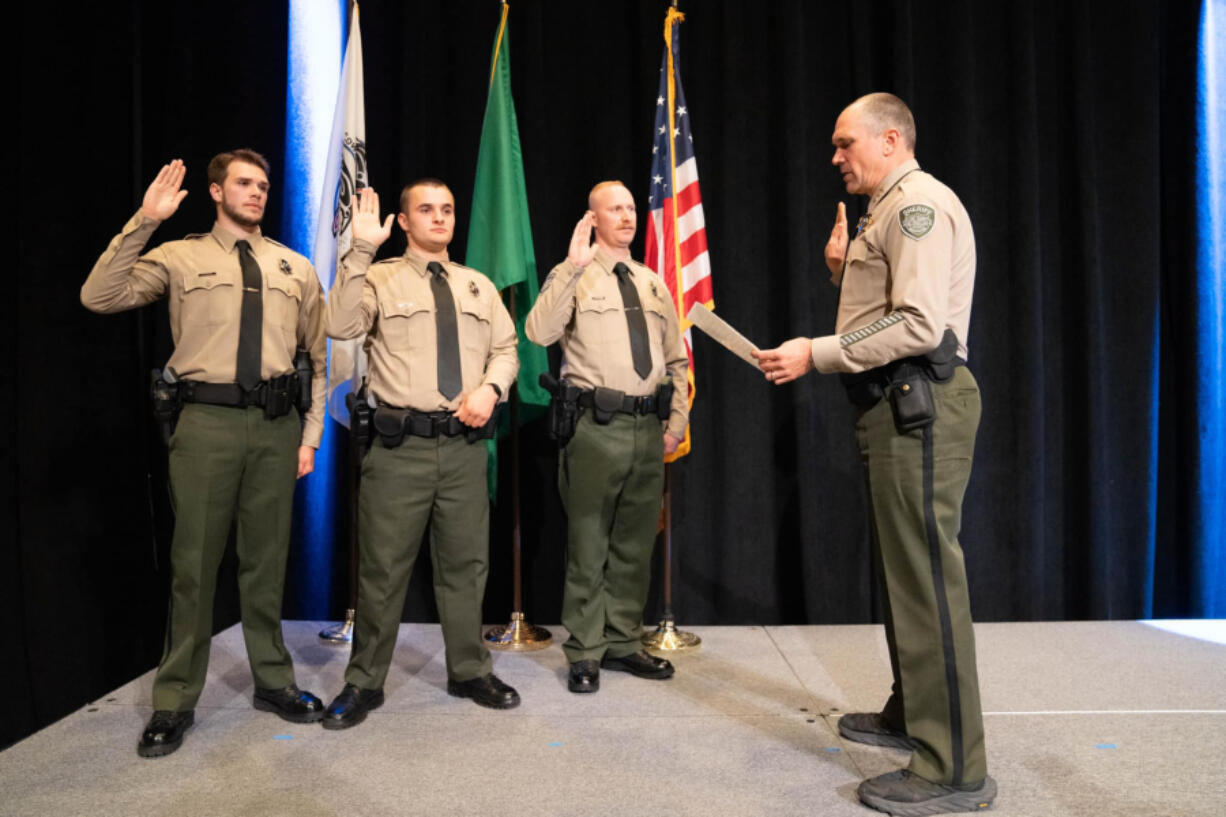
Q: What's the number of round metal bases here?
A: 3